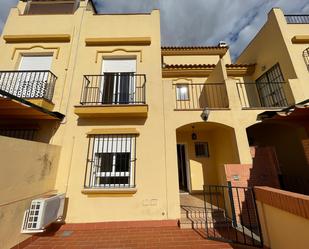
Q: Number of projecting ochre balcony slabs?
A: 2